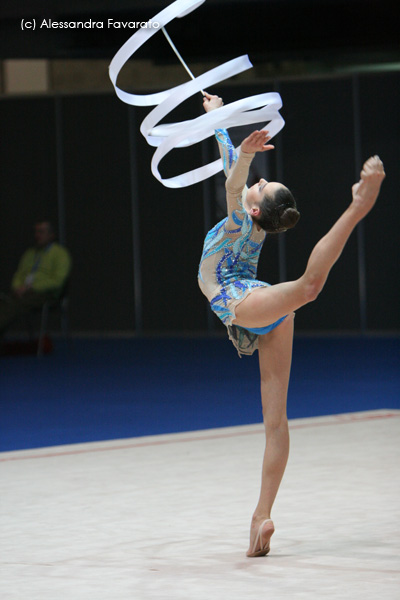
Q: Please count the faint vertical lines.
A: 5